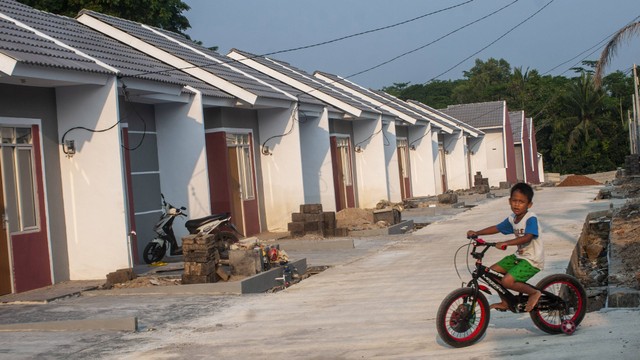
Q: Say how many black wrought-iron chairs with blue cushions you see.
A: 0